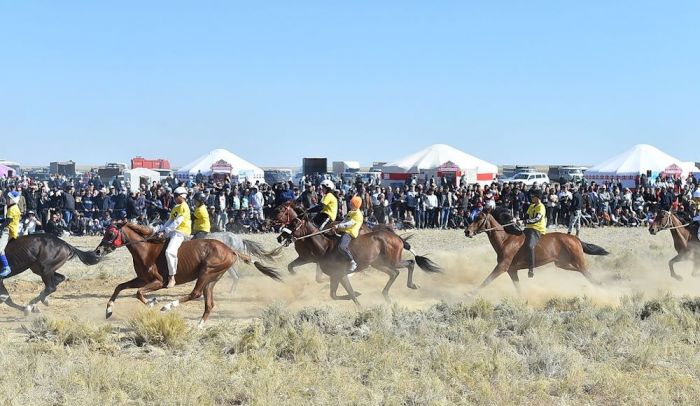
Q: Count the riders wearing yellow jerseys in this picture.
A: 6